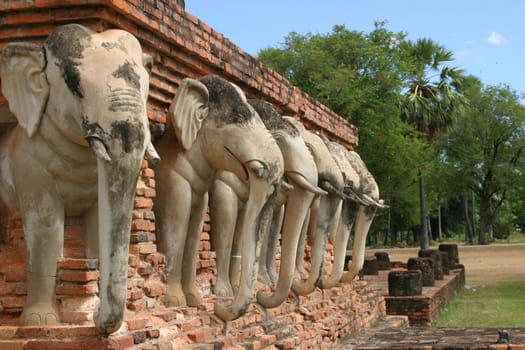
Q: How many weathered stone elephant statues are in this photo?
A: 6